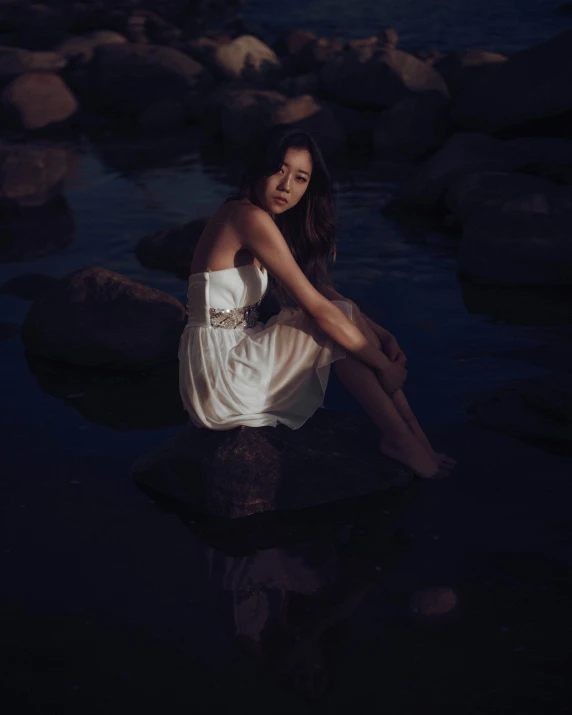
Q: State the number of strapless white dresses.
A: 1